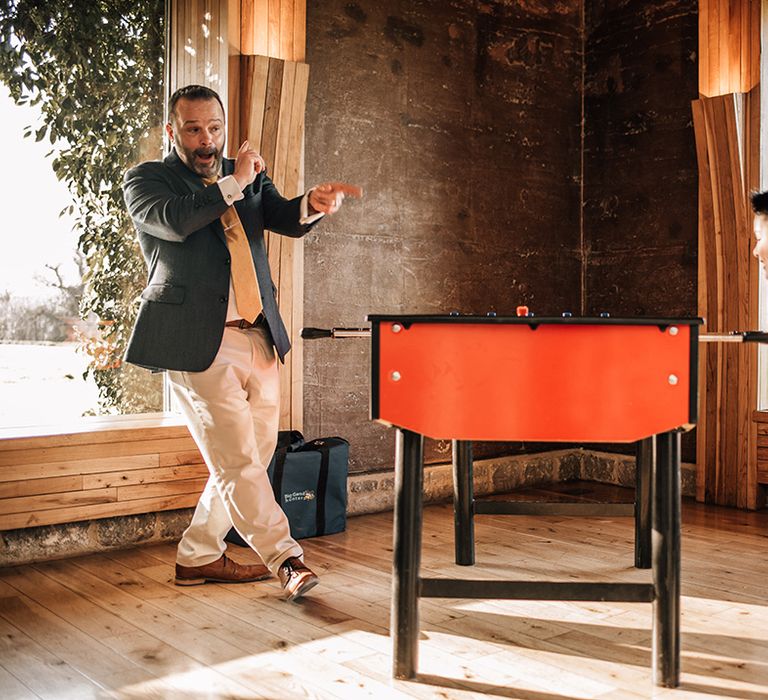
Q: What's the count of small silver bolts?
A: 4